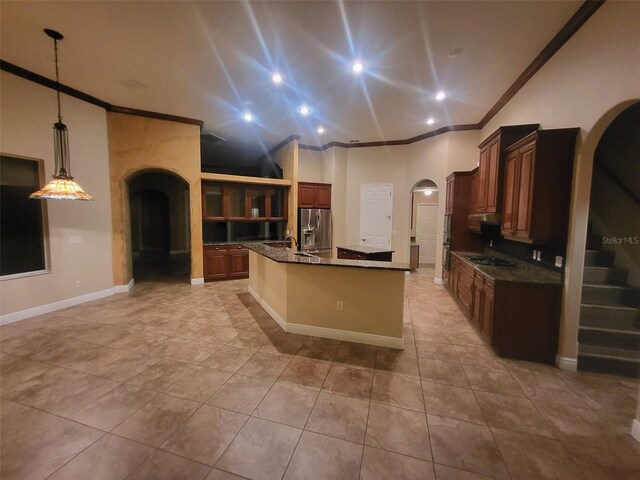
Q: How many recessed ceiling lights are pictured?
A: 7